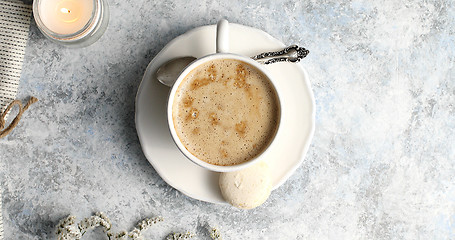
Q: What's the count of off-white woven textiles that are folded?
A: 1